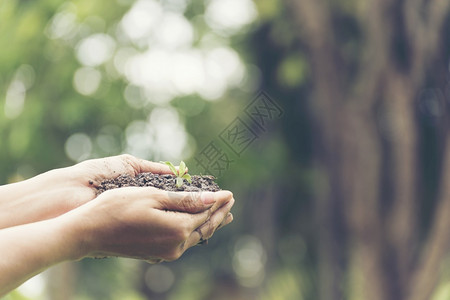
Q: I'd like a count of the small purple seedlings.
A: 0